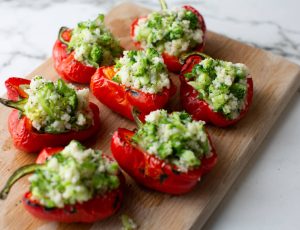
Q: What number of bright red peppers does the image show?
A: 7